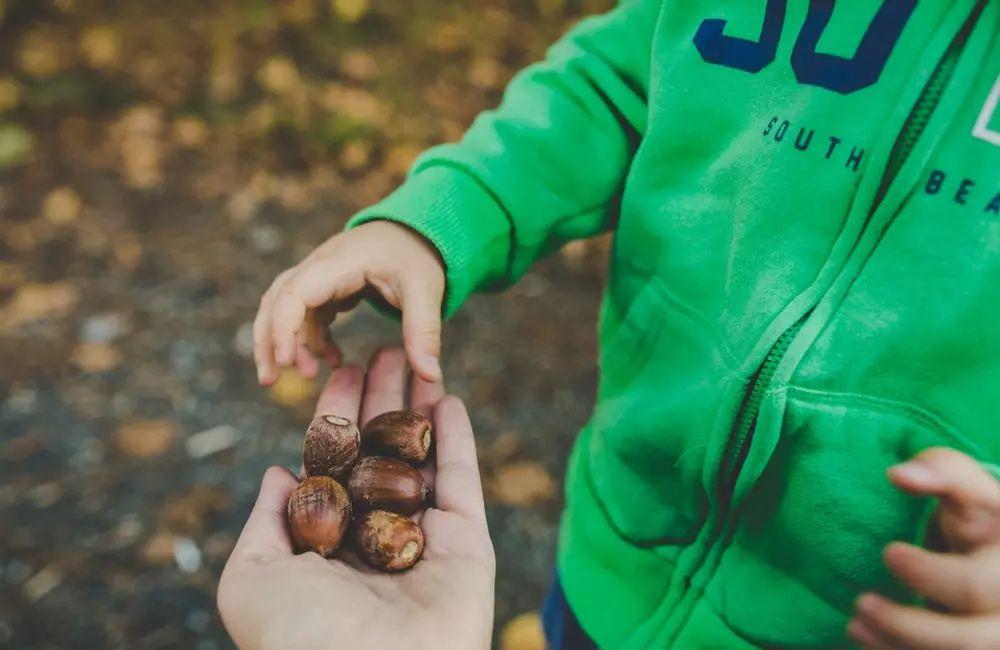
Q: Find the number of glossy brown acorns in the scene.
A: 5